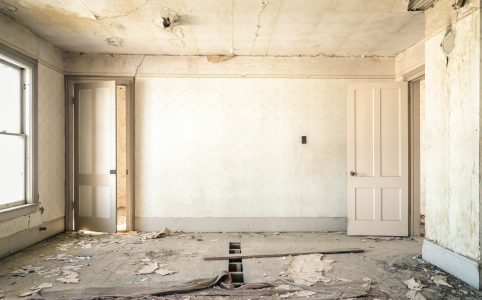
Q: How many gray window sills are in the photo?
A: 1